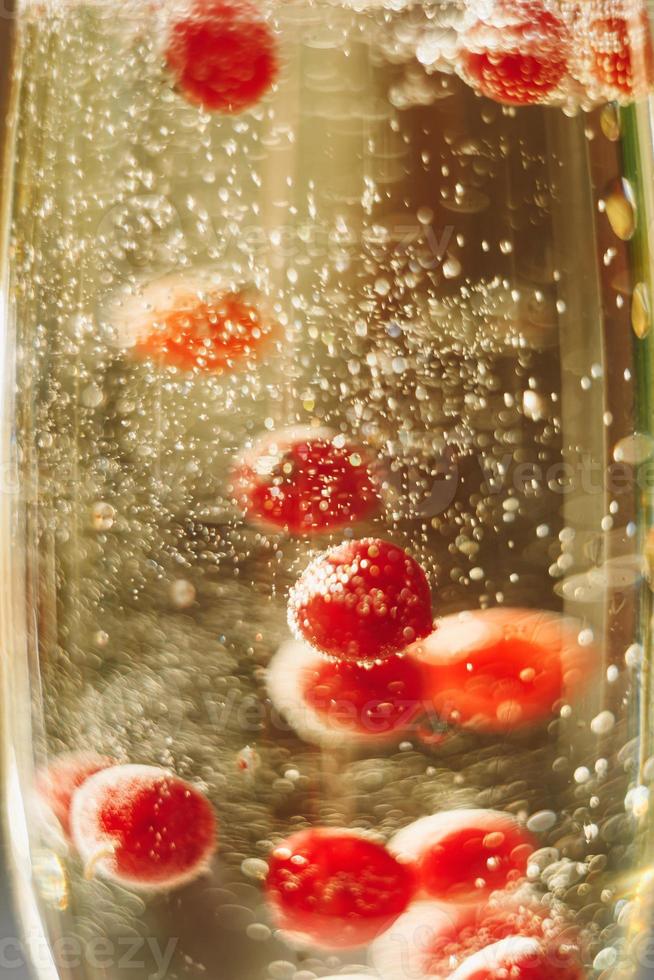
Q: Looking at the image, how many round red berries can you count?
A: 14